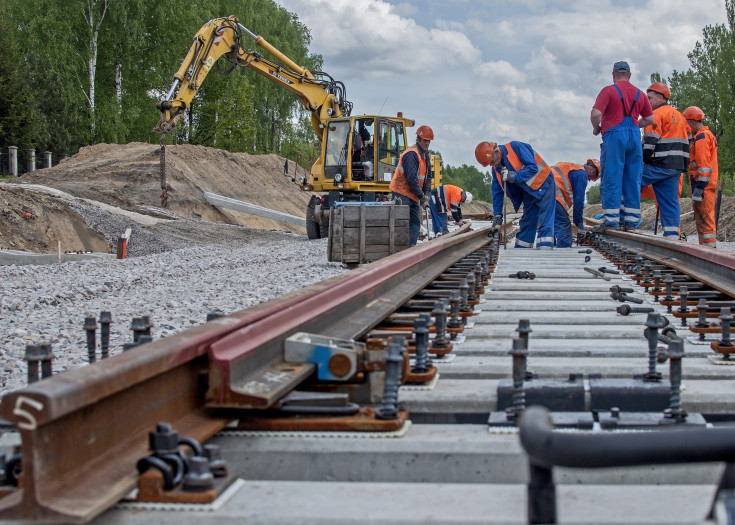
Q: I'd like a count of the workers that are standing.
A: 4